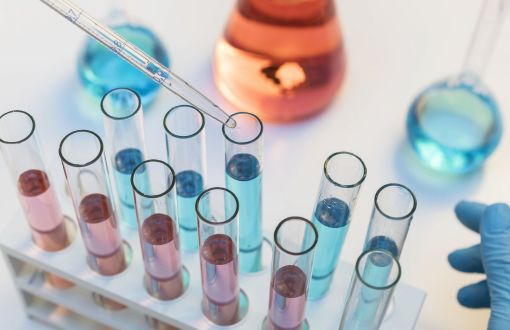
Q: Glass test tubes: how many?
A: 11